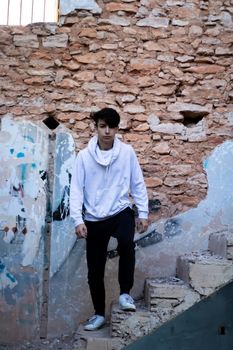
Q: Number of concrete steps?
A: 5